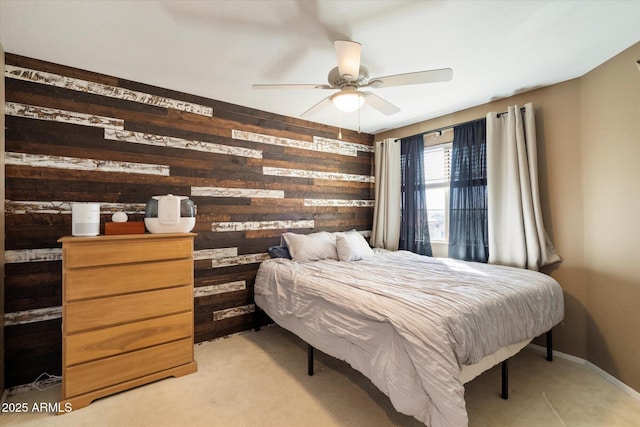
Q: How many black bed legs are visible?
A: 4